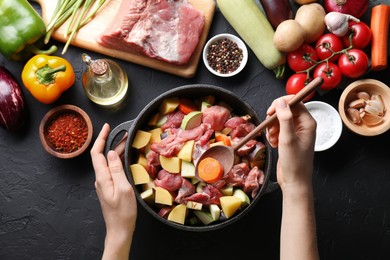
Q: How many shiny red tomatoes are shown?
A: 6